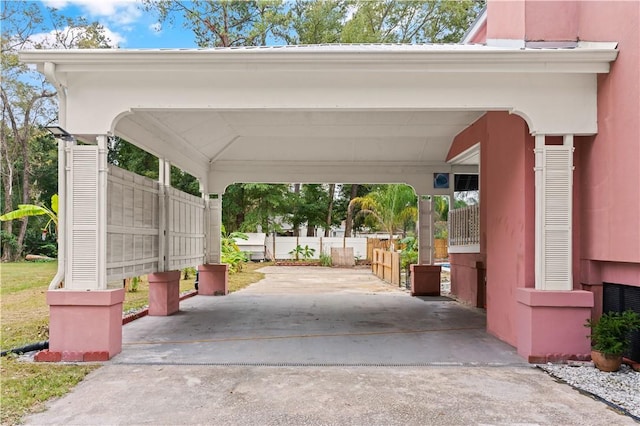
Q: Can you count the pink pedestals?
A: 5